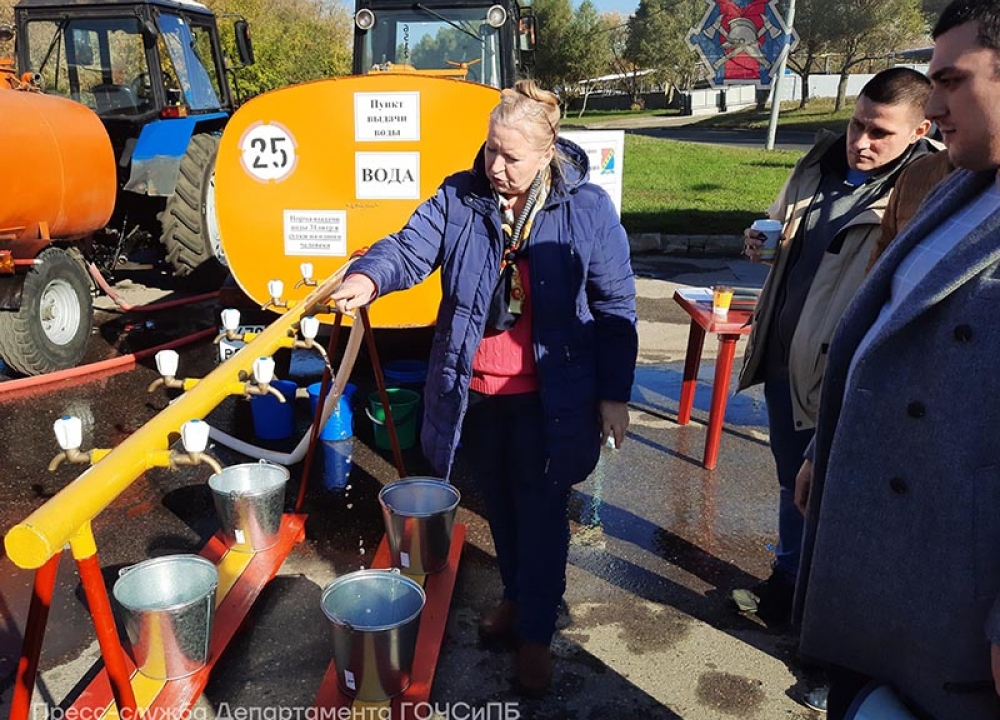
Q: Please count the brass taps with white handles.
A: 8